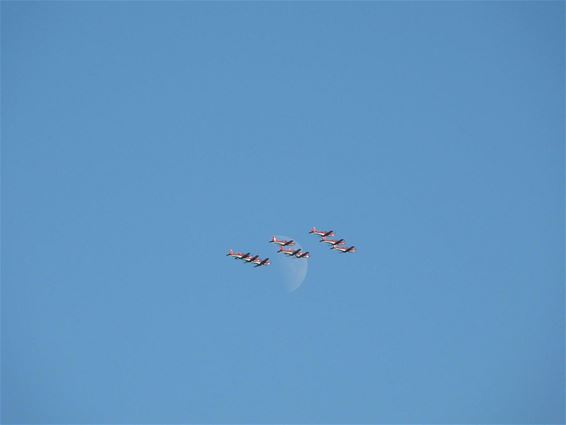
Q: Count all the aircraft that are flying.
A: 9